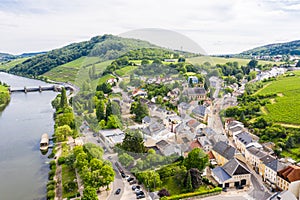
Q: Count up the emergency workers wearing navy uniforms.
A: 0